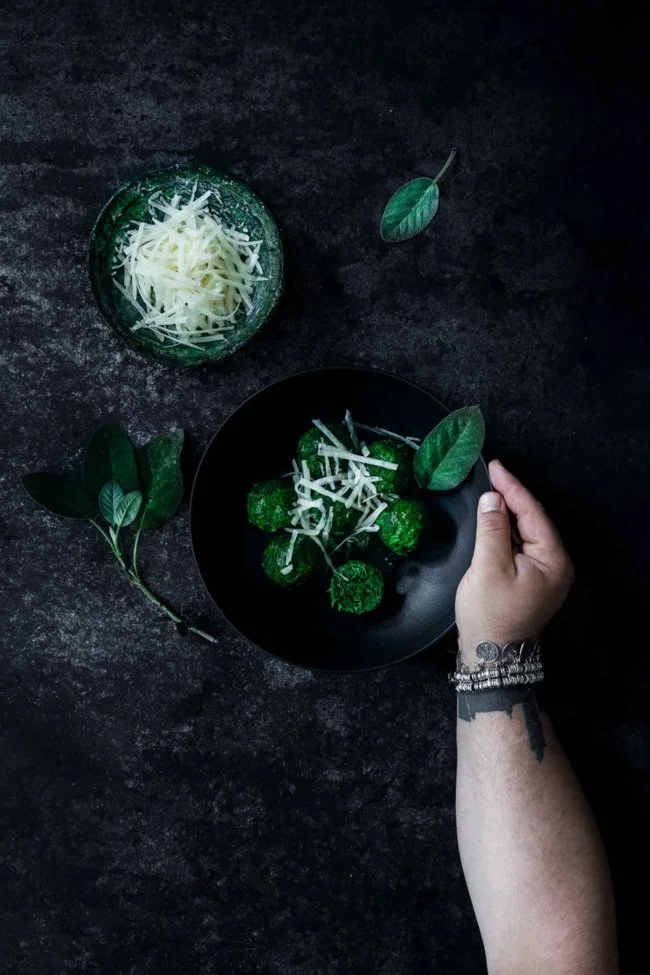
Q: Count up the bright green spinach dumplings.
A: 7